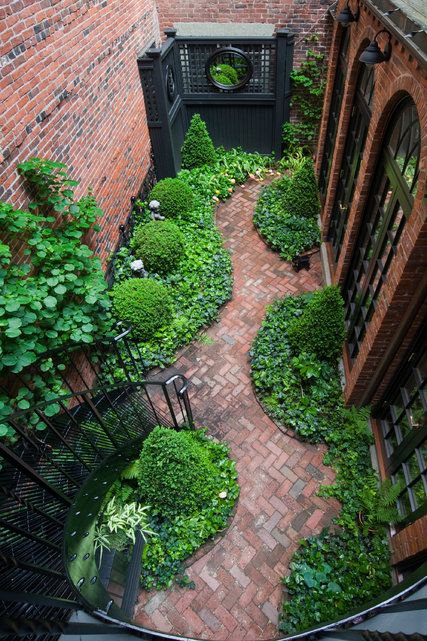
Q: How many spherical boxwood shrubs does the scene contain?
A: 3